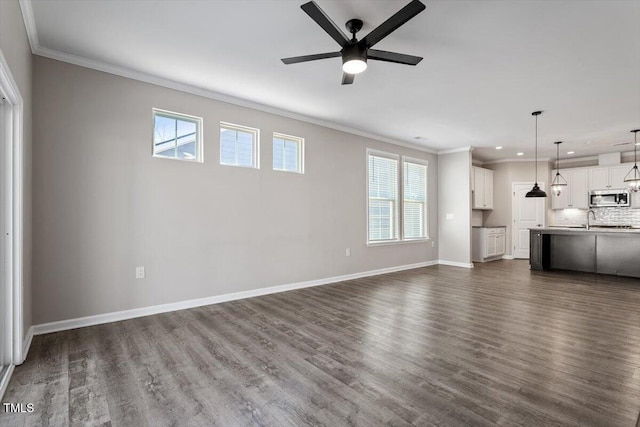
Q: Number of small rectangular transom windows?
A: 3